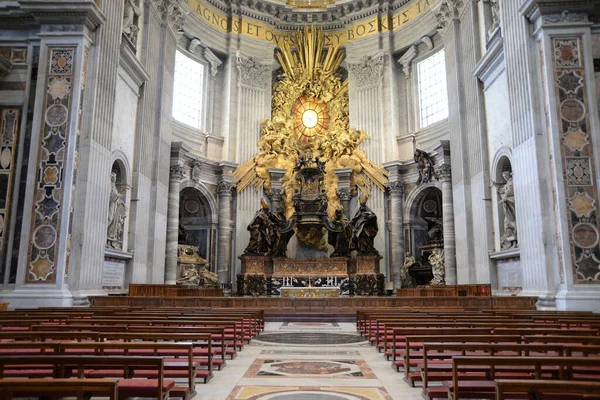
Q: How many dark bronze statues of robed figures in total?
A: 4